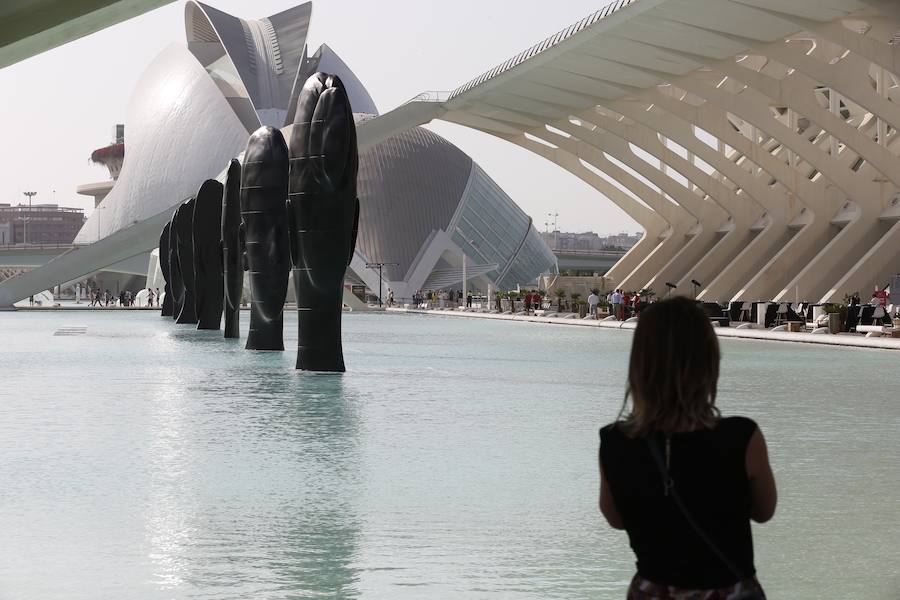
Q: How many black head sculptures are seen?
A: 7